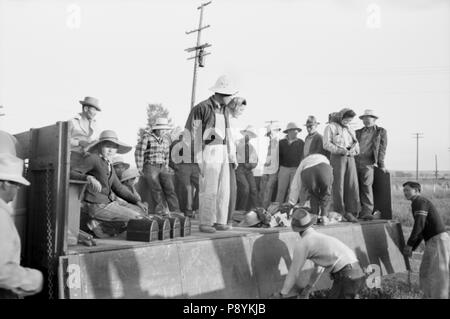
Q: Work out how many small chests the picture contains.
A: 4